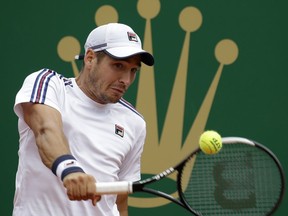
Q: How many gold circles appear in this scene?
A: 5